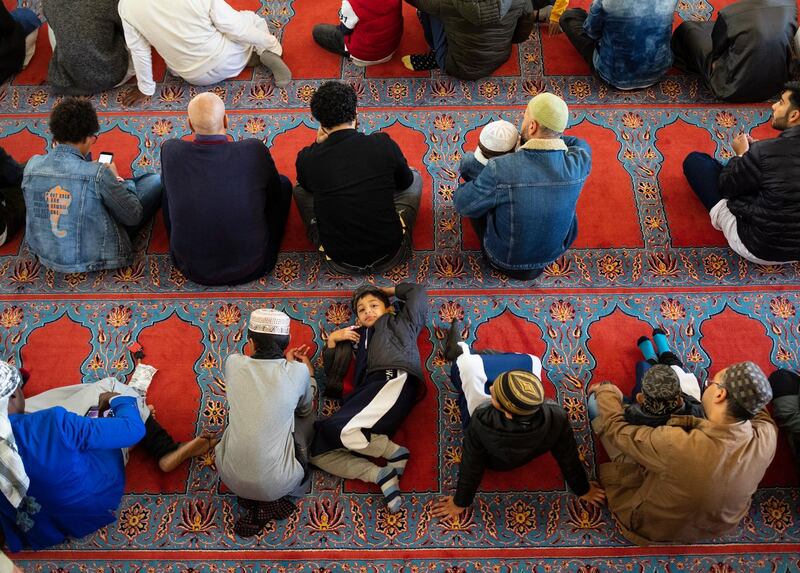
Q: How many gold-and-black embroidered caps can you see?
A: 1